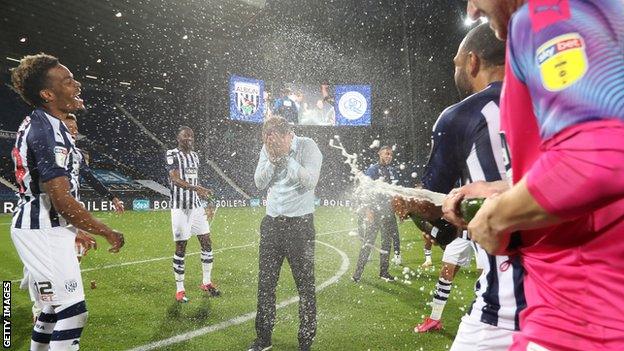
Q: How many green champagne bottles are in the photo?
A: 2